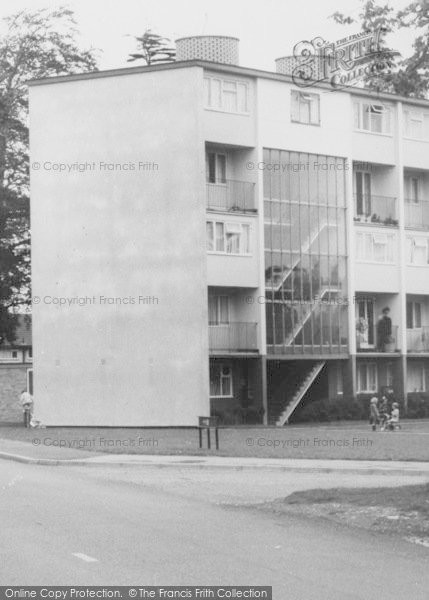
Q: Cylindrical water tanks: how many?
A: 2